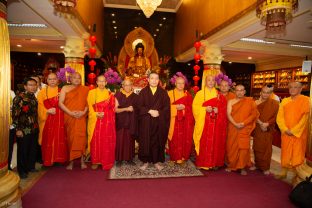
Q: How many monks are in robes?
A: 11